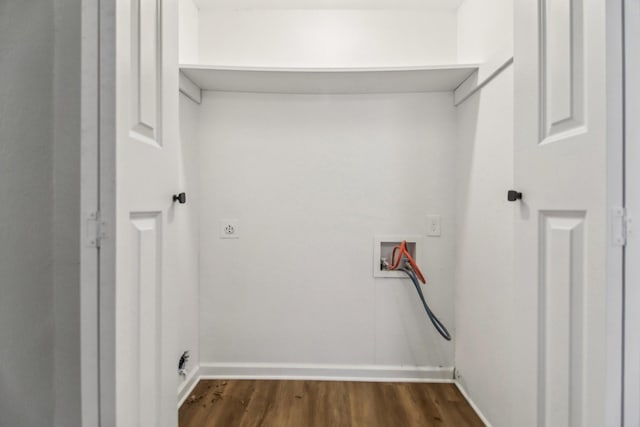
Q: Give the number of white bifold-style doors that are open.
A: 2